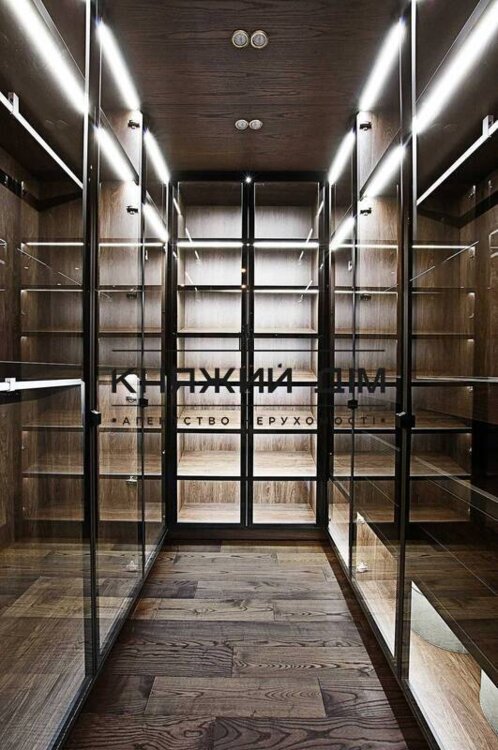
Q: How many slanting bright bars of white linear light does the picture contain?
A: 10